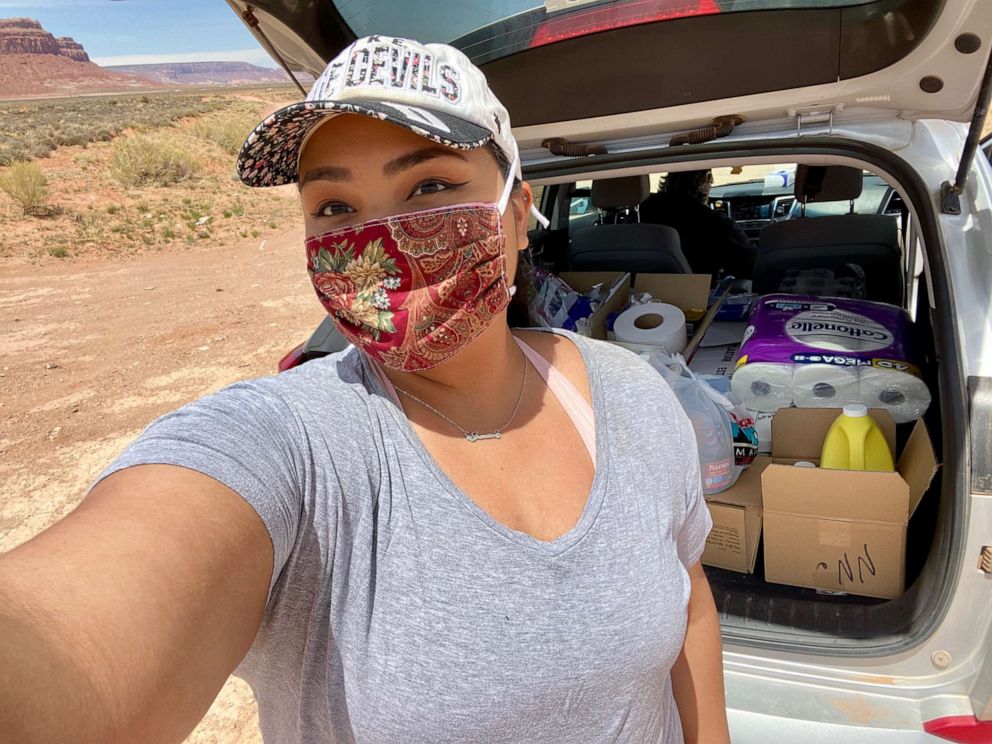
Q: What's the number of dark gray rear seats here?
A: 2